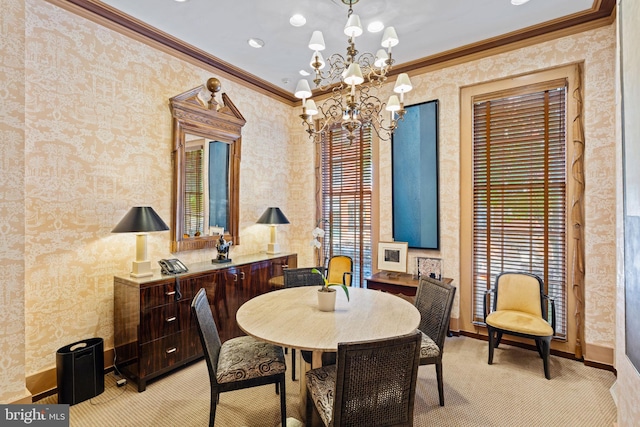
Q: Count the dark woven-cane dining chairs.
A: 4